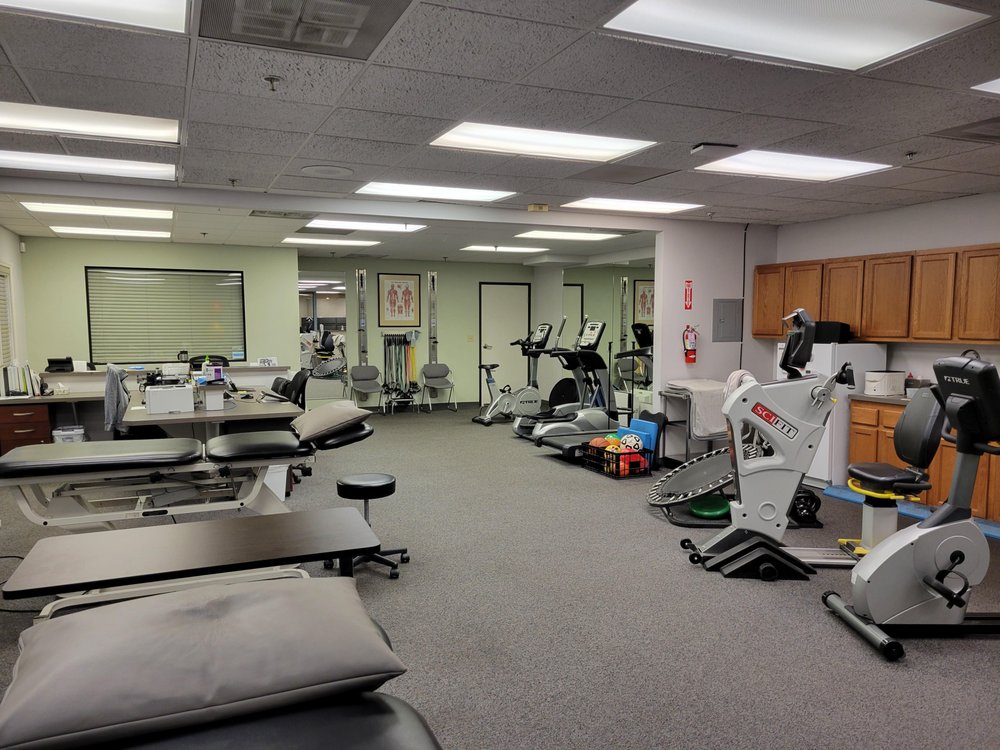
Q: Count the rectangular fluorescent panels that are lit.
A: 15